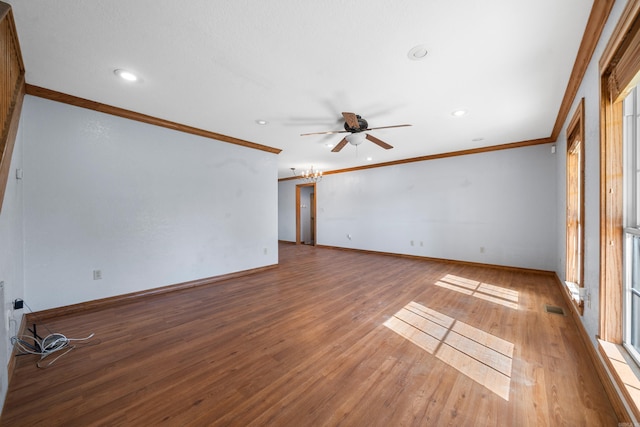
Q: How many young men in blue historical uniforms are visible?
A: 0